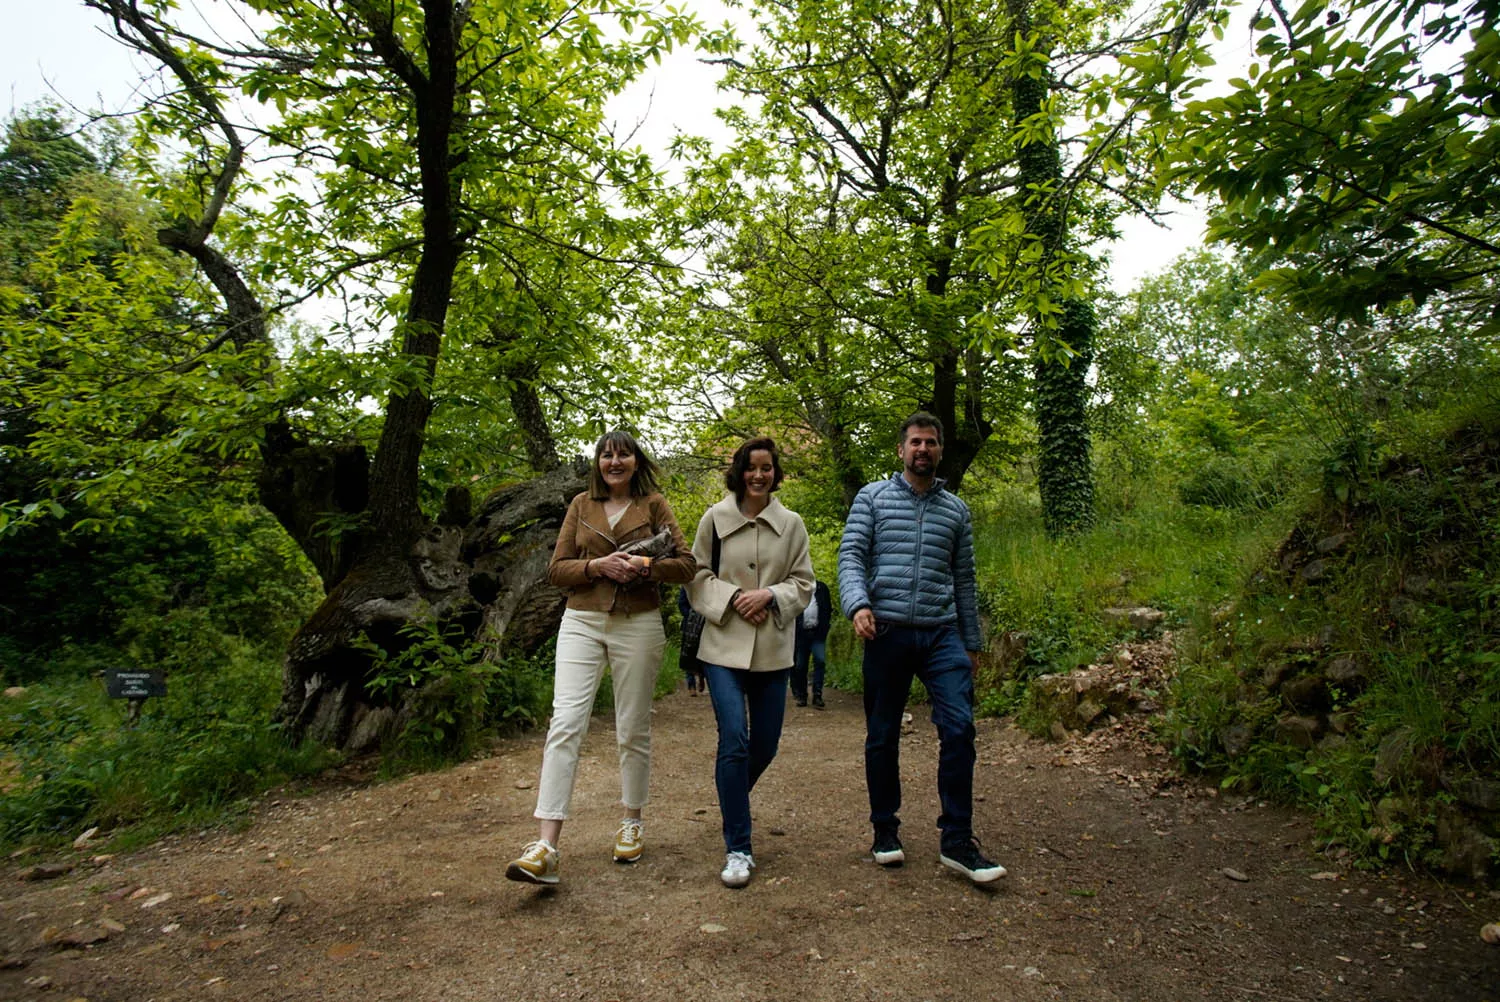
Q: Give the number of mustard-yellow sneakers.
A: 2